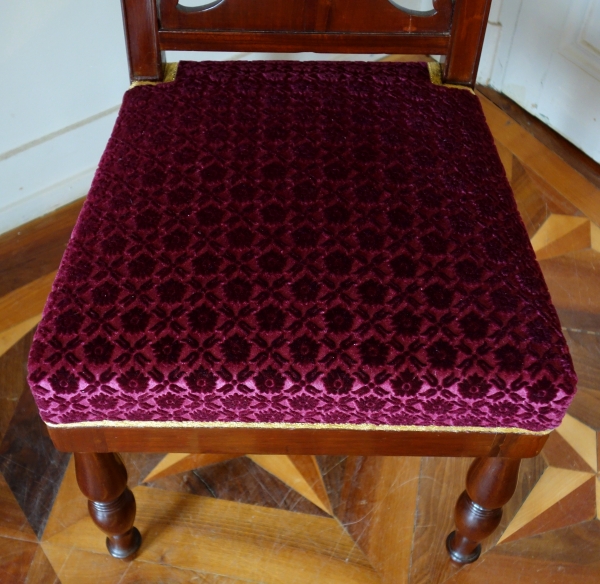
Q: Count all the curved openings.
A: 2